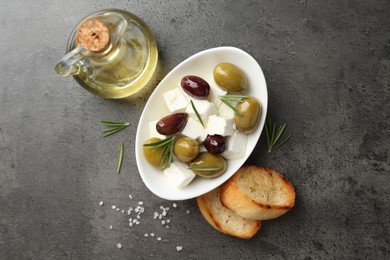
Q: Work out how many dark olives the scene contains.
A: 3